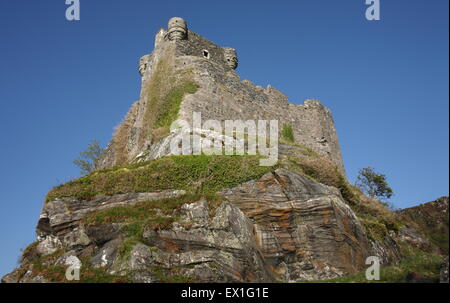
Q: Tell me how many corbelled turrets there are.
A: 3